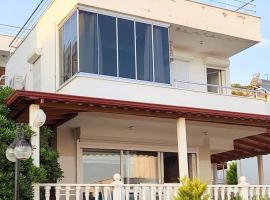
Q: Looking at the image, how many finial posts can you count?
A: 2